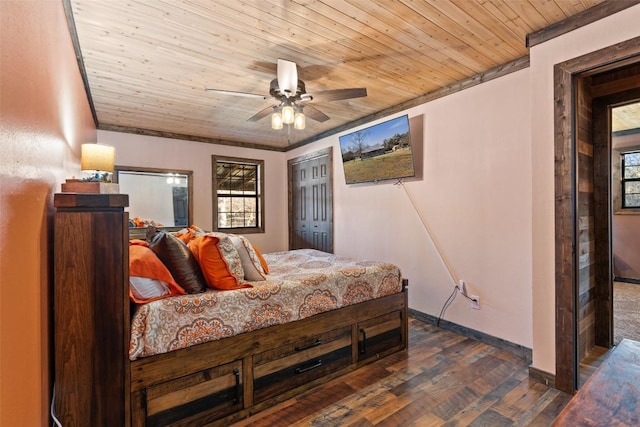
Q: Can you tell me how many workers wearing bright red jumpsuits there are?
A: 0